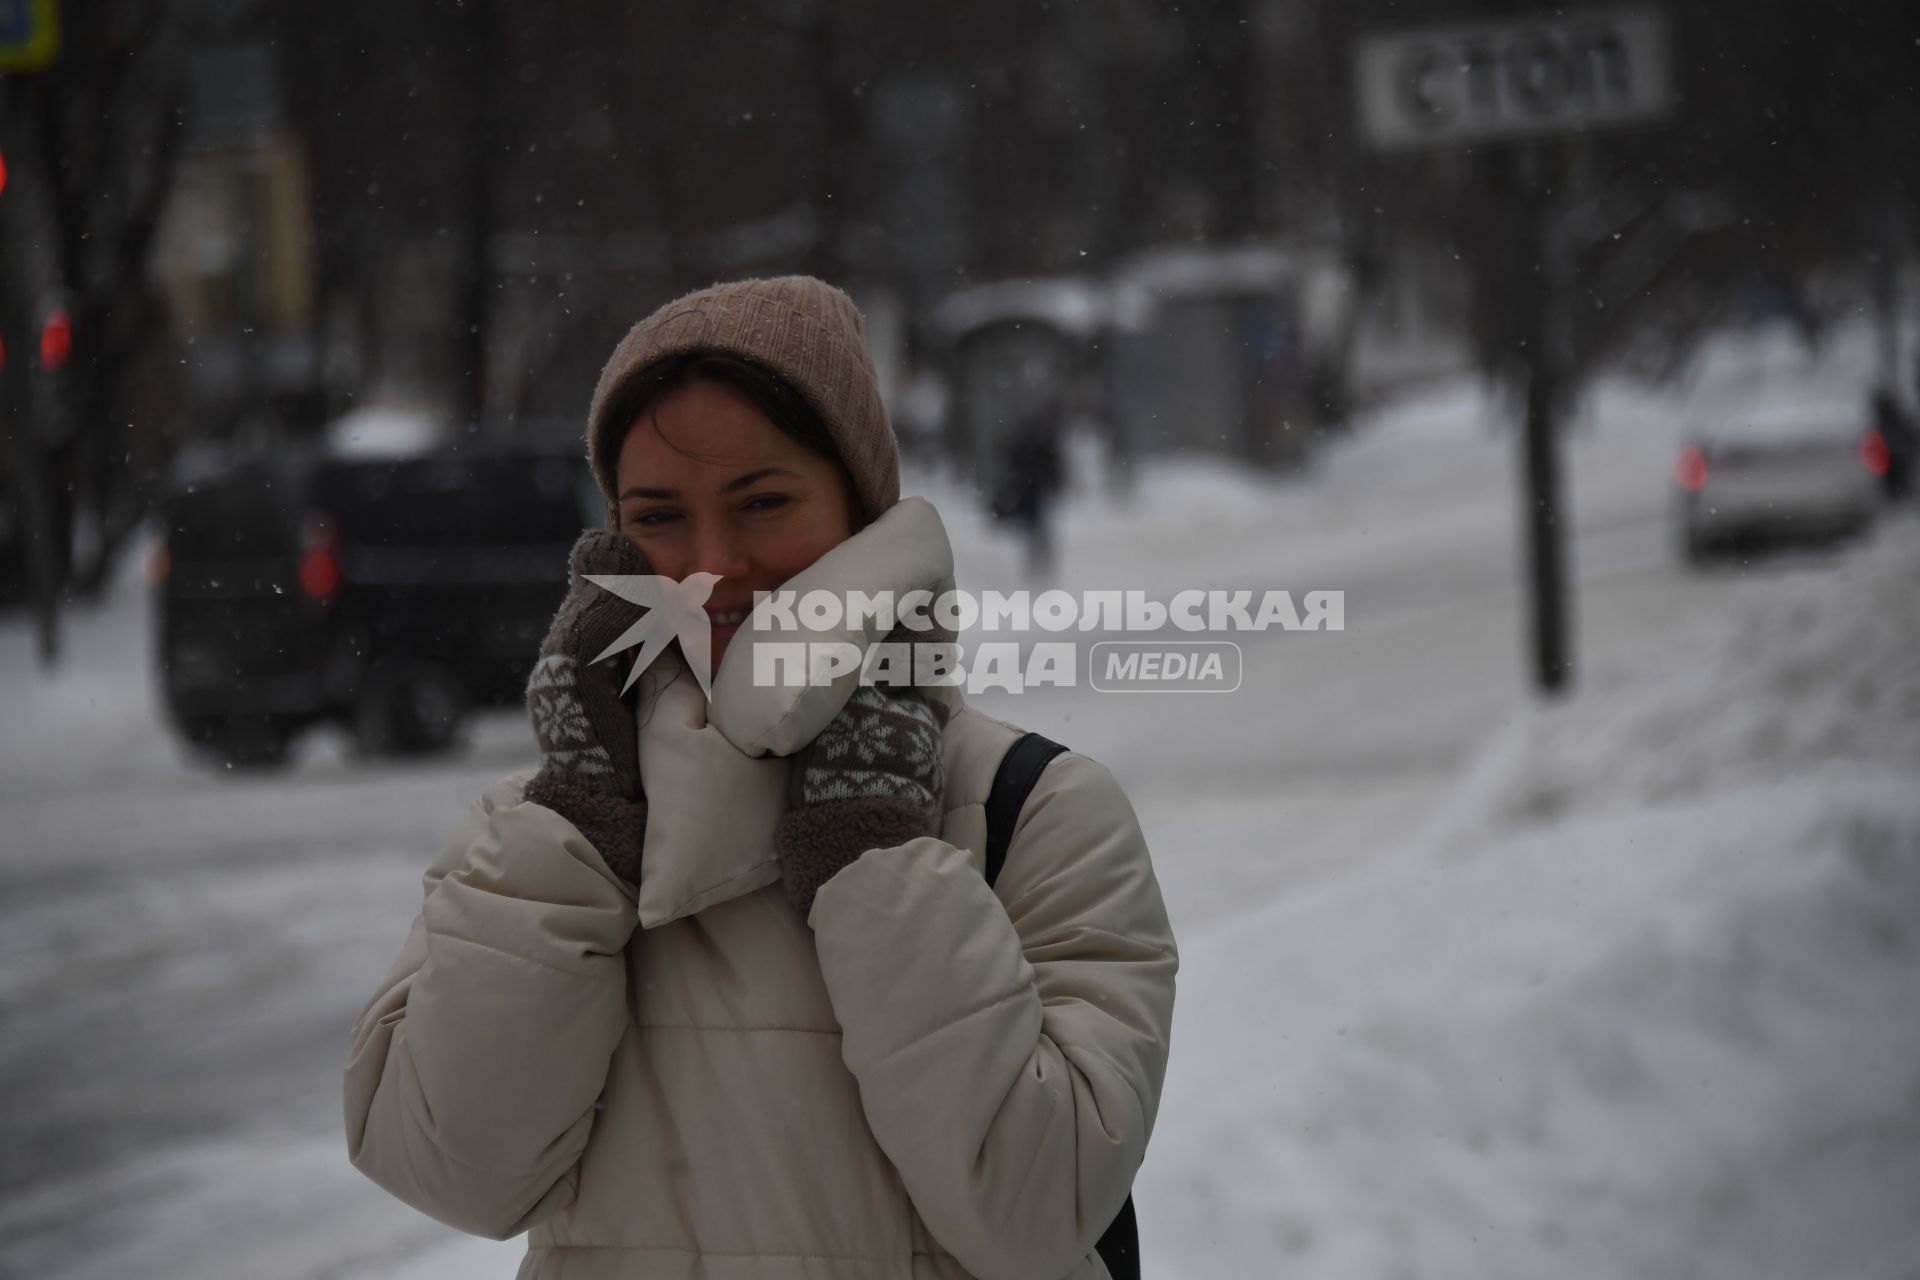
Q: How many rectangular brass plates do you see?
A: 0